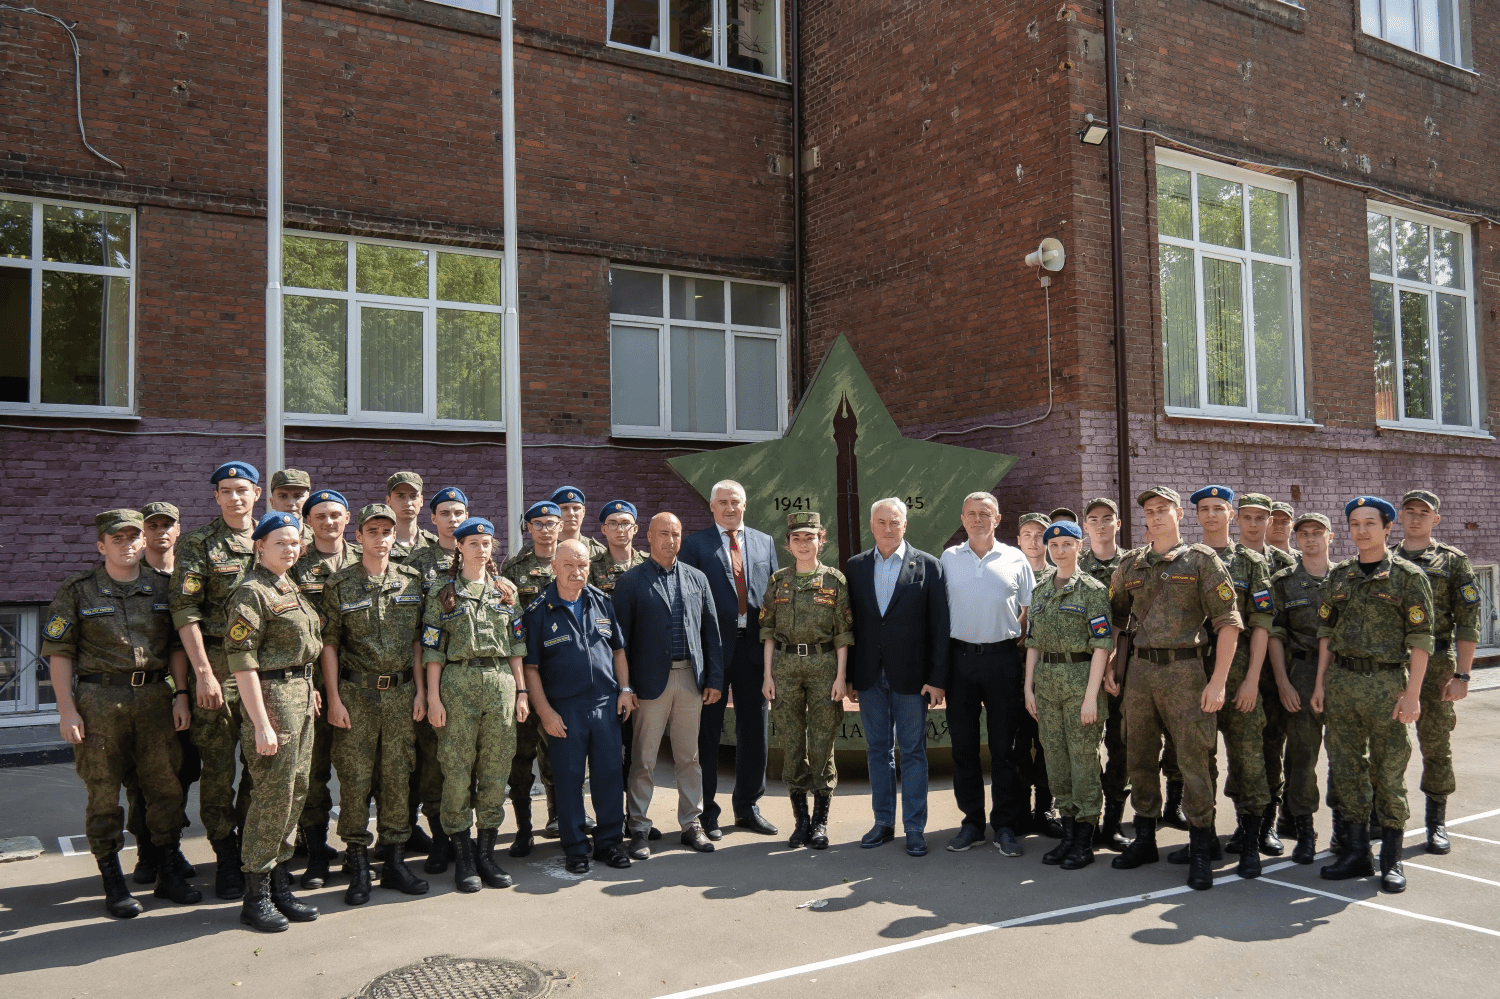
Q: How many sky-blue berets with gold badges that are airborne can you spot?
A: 0